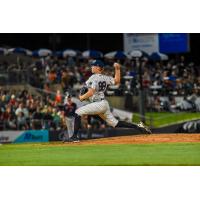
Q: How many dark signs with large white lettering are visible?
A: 1